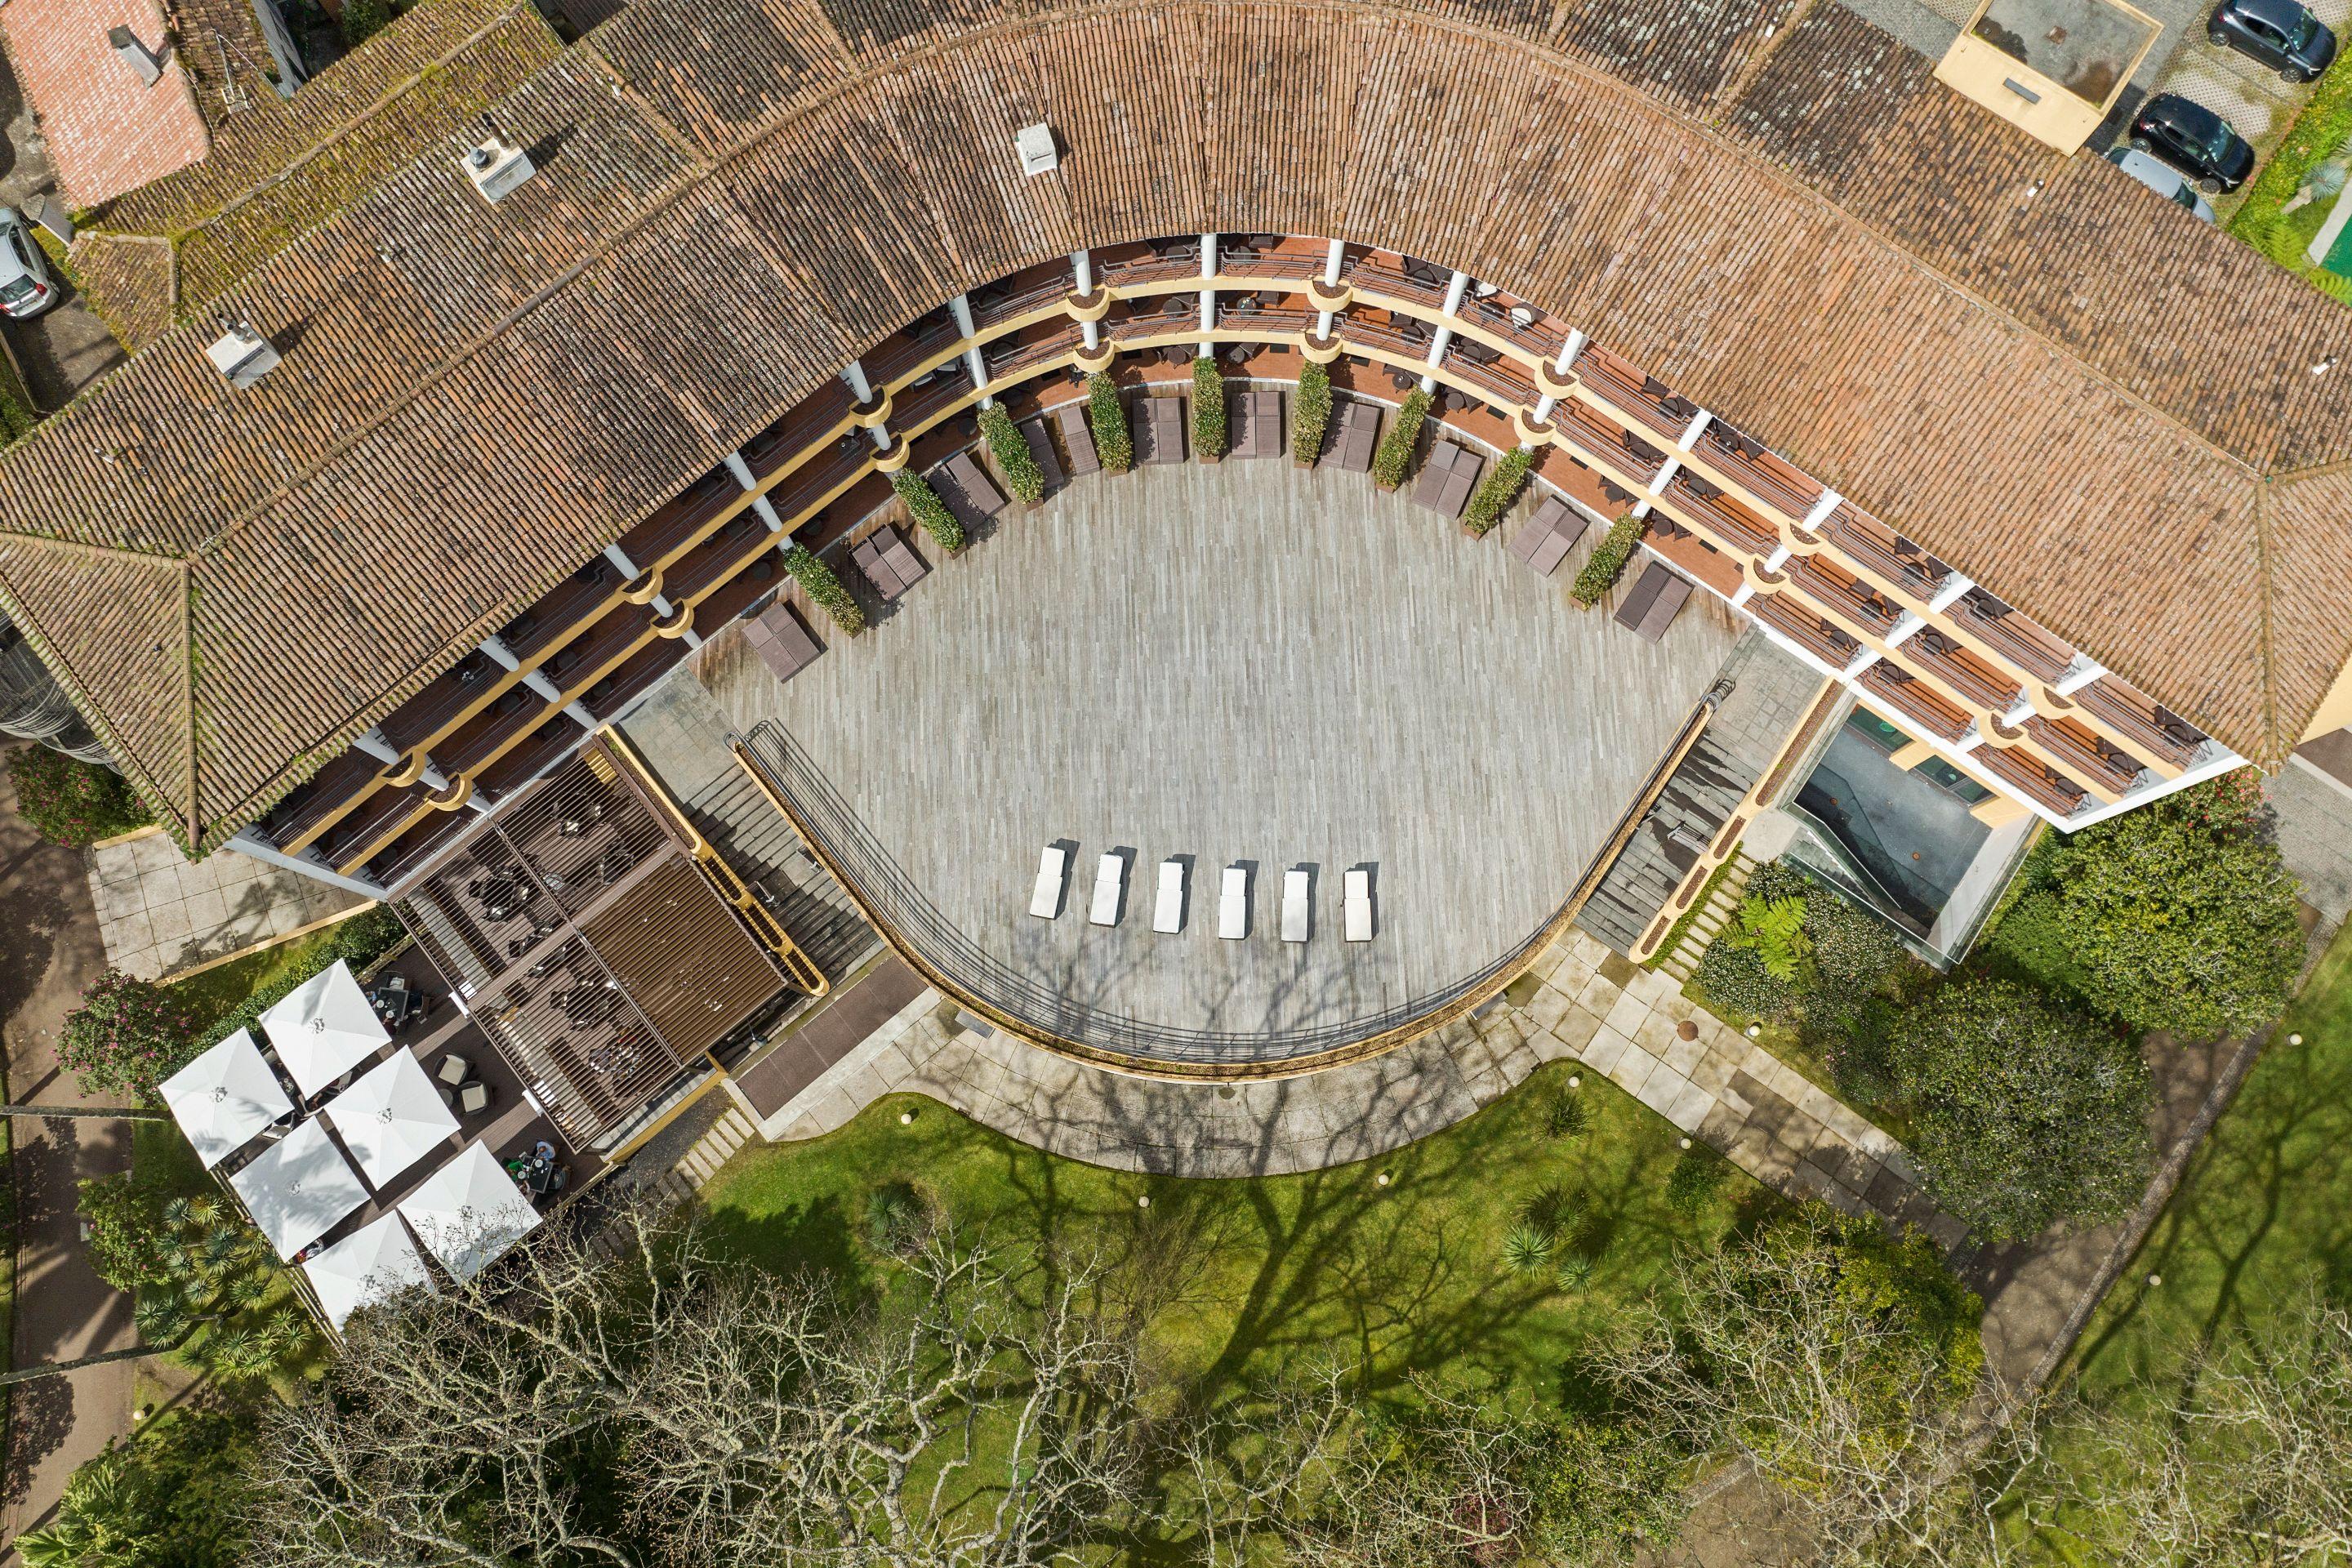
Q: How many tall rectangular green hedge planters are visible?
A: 9